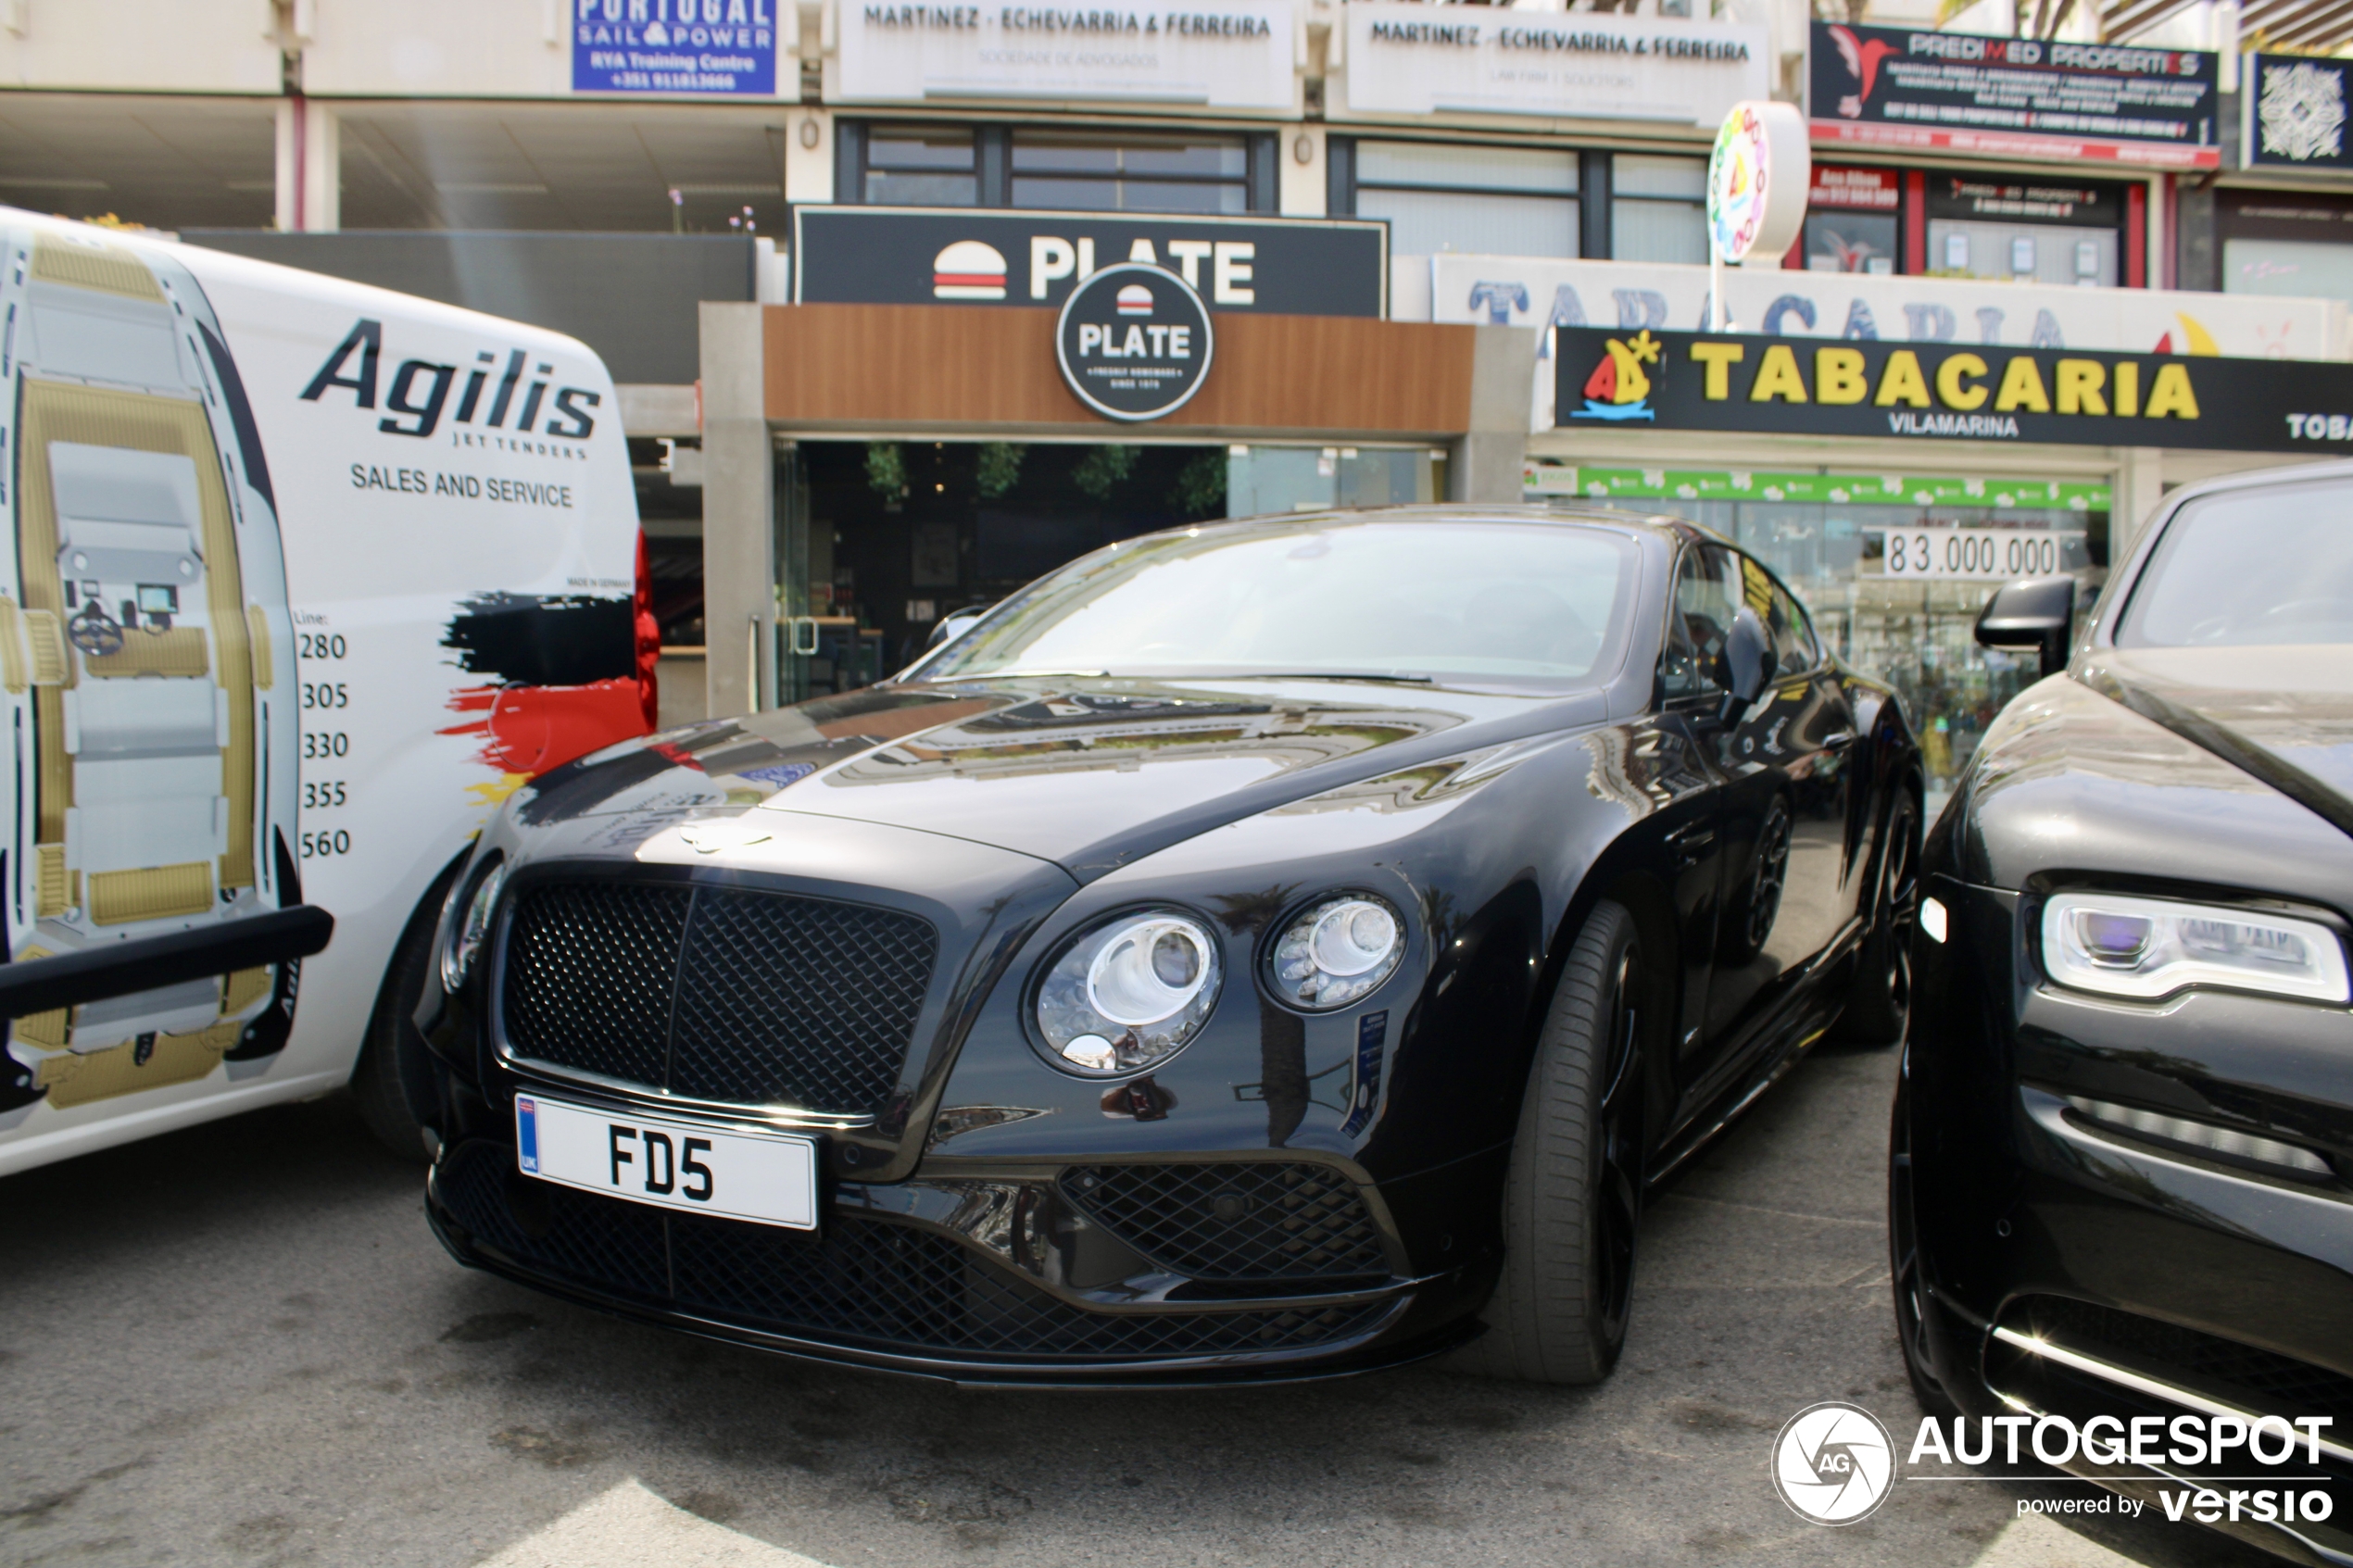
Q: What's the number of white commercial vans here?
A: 1